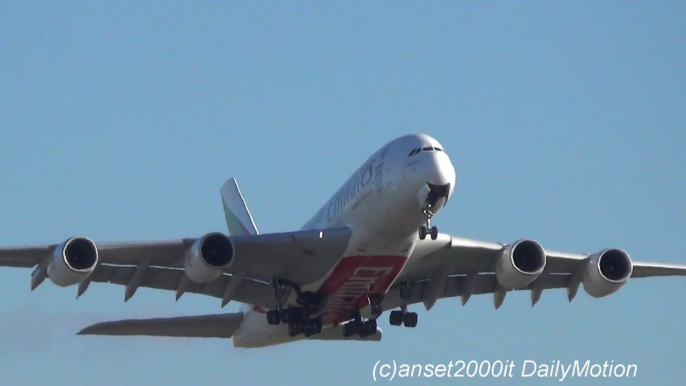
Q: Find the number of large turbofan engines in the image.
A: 4